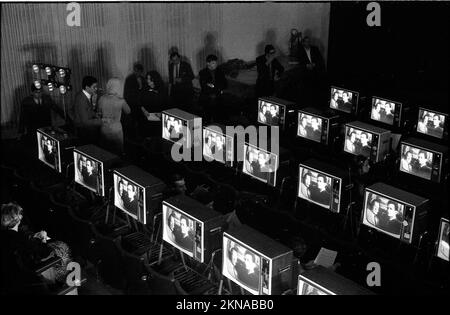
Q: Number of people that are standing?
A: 9